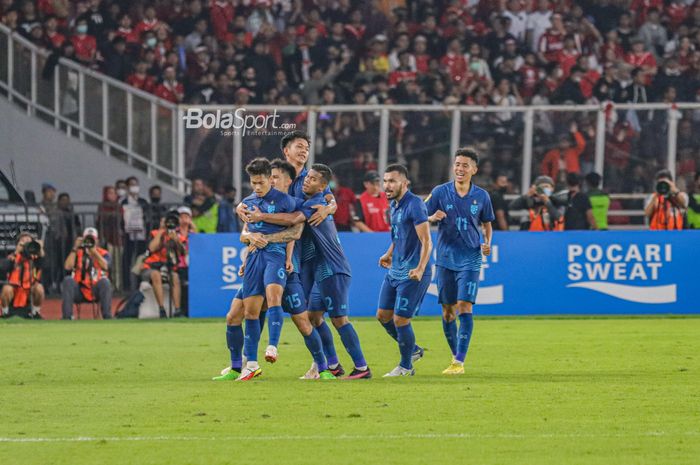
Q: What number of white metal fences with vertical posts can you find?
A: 2